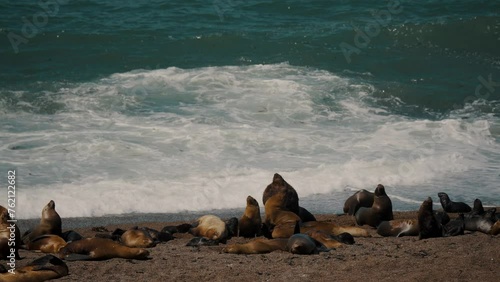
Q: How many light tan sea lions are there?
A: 1